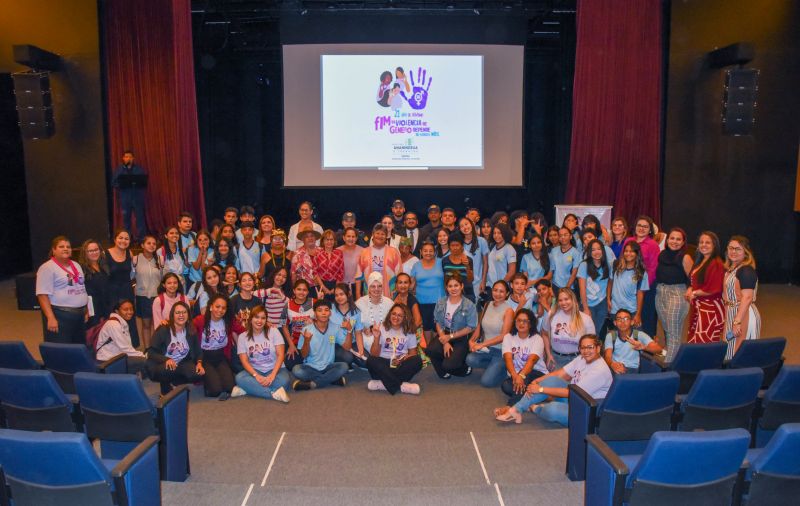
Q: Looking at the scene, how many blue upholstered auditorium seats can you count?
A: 12